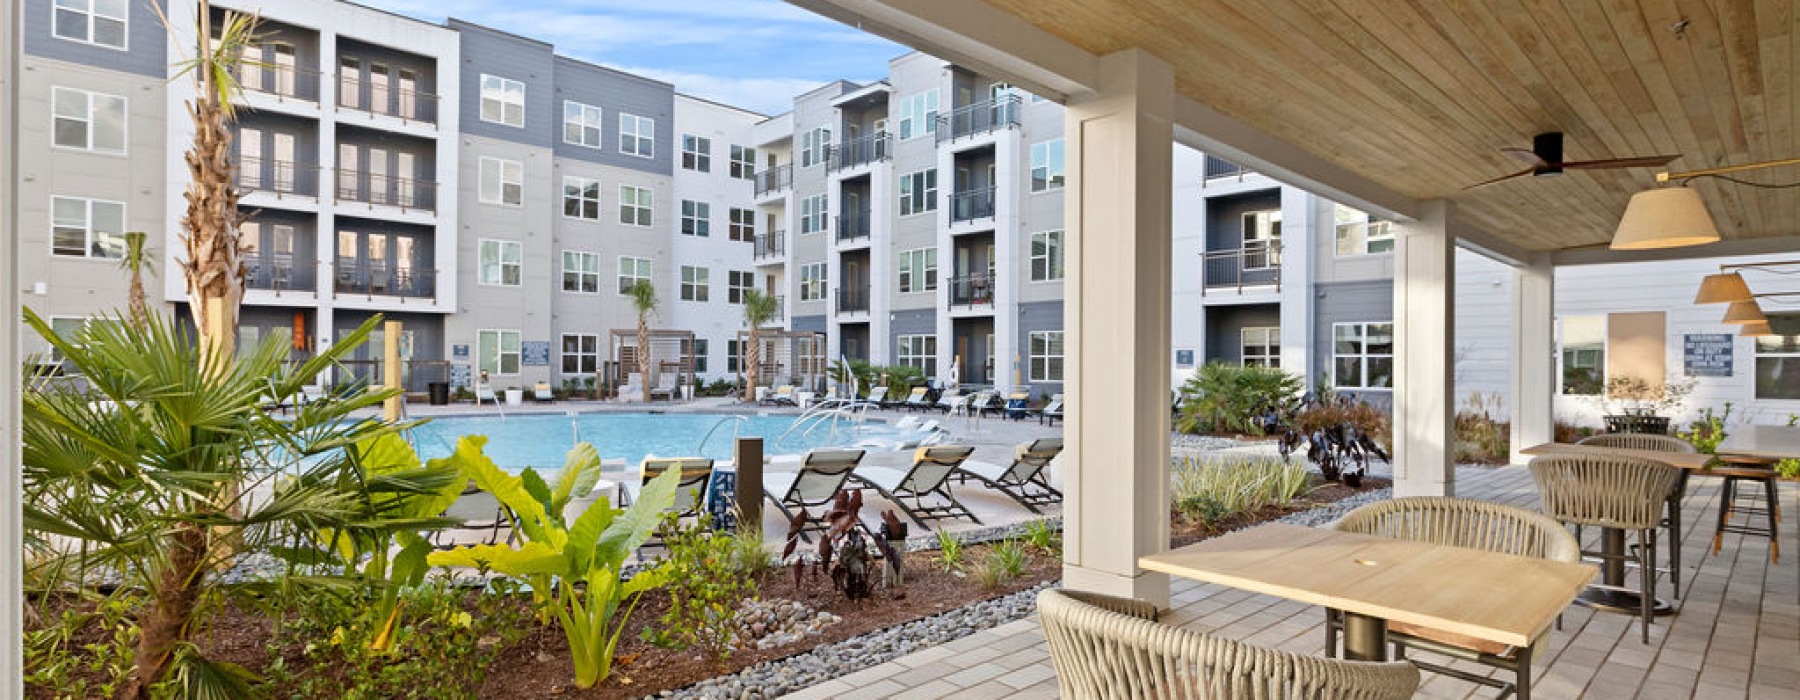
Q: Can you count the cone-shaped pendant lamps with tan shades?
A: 4